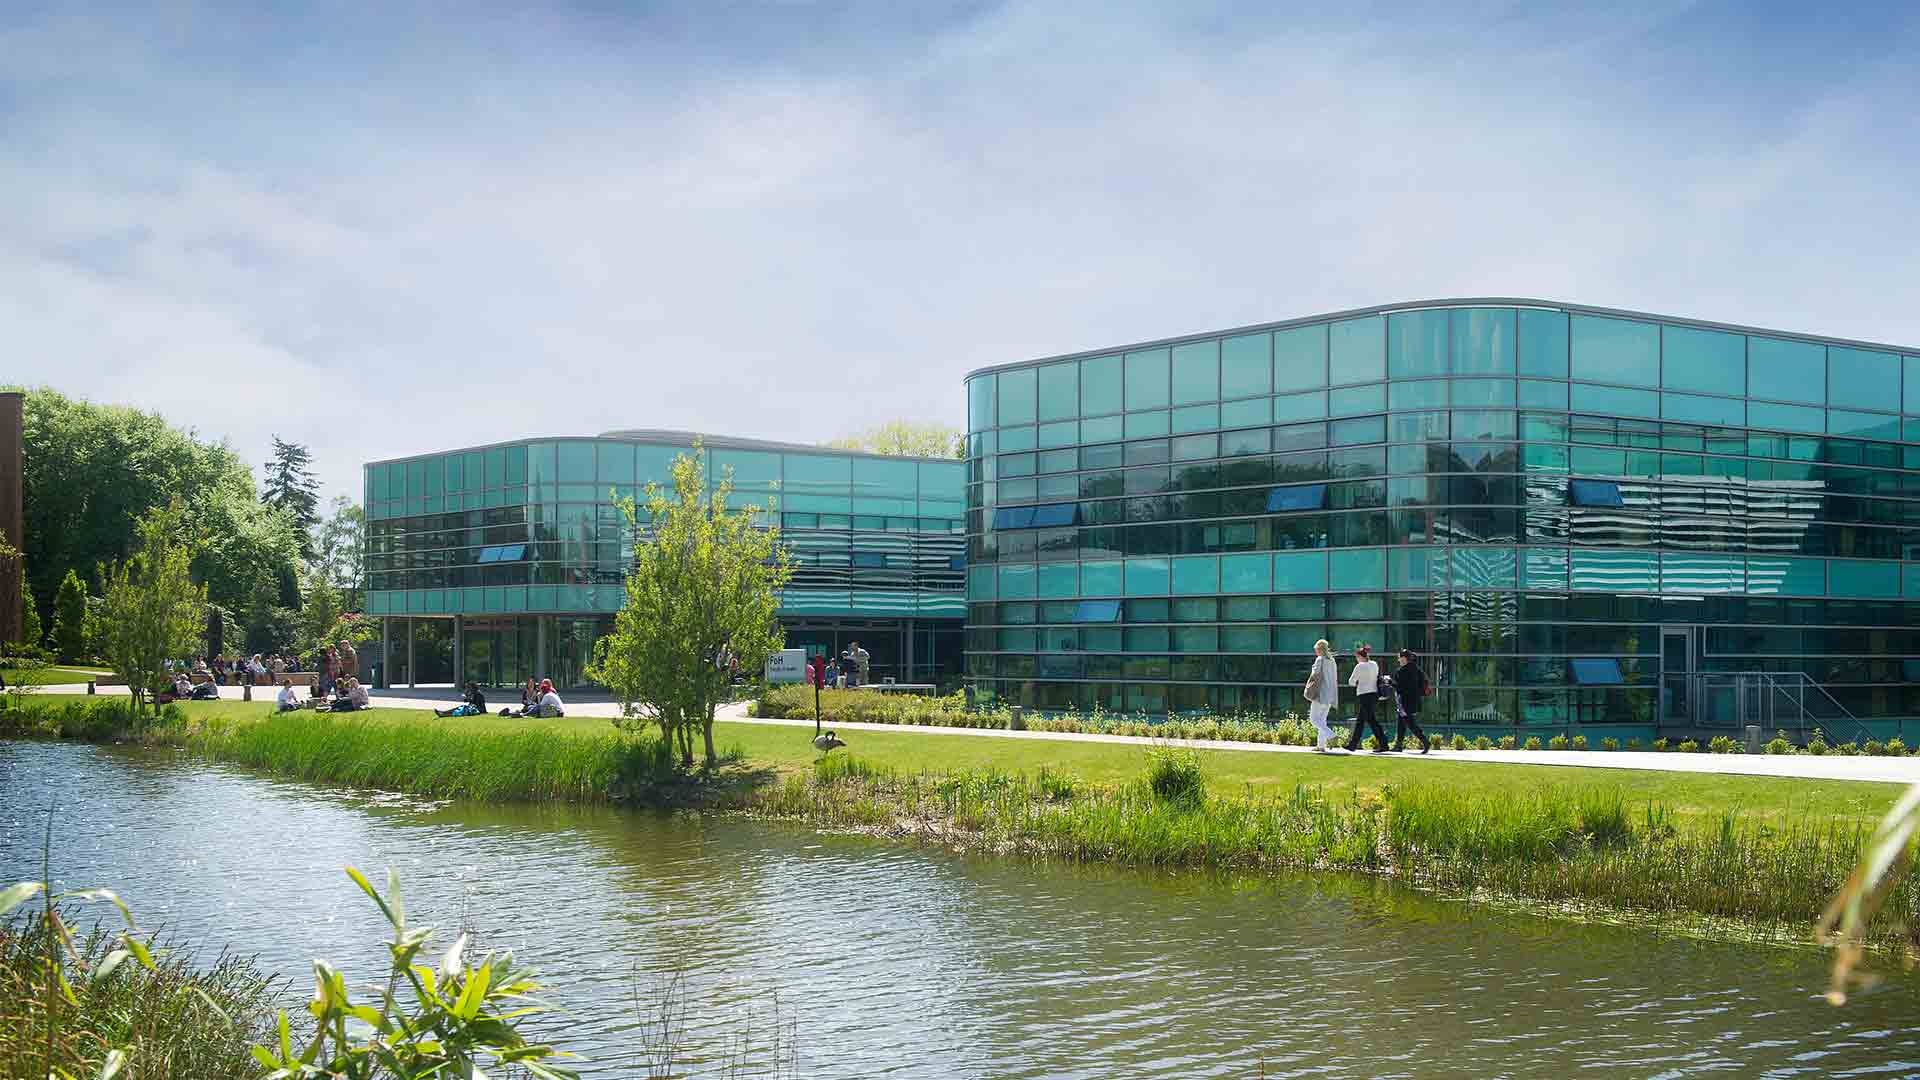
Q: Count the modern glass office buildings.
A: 2